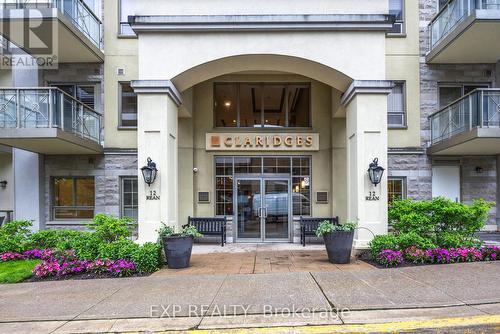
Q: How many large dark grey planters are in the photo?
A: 2